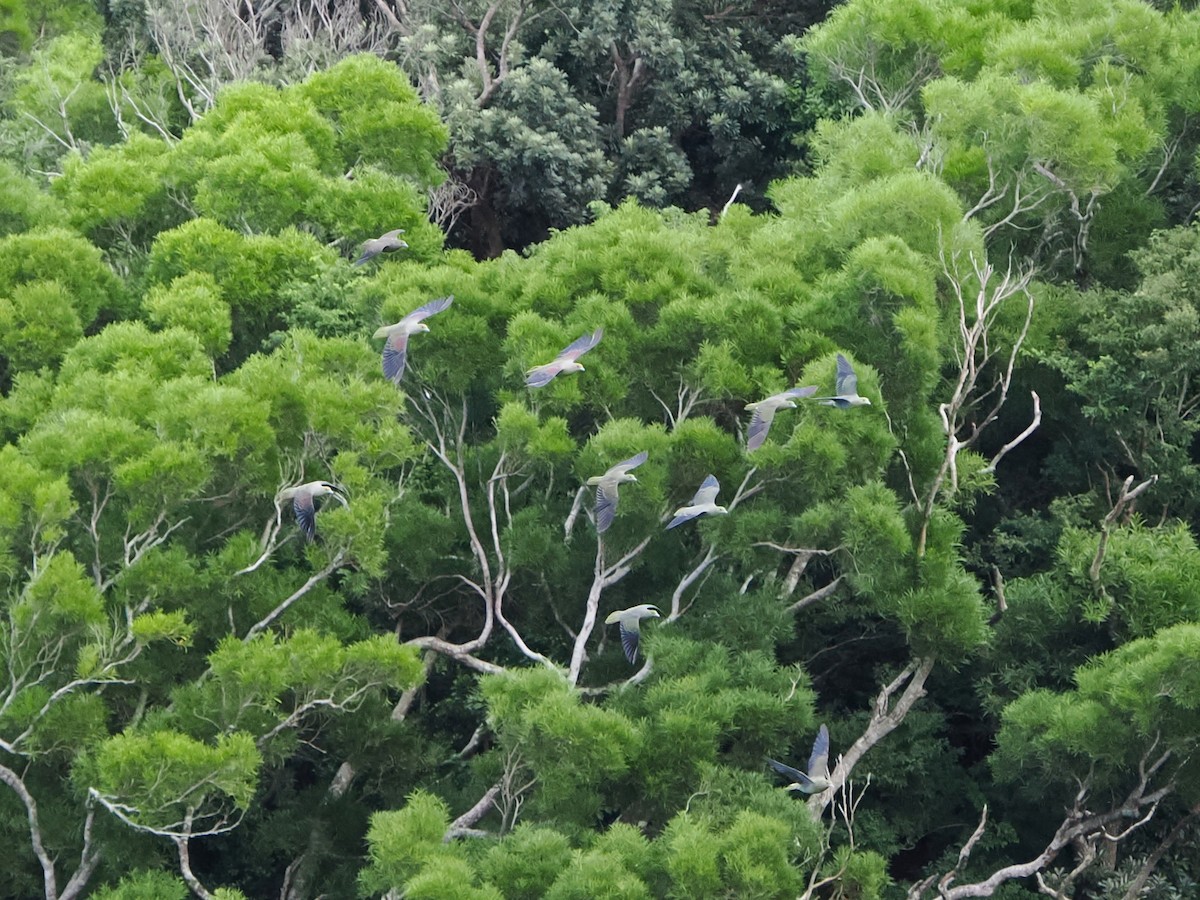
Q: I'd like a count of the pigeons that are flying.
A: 10